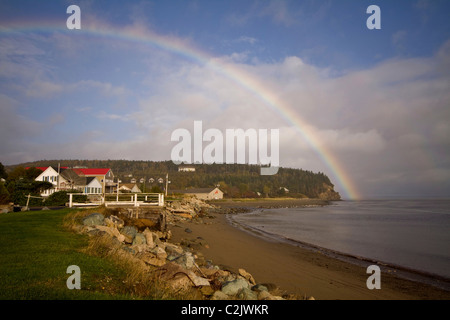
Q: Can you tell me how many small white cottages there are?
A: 4